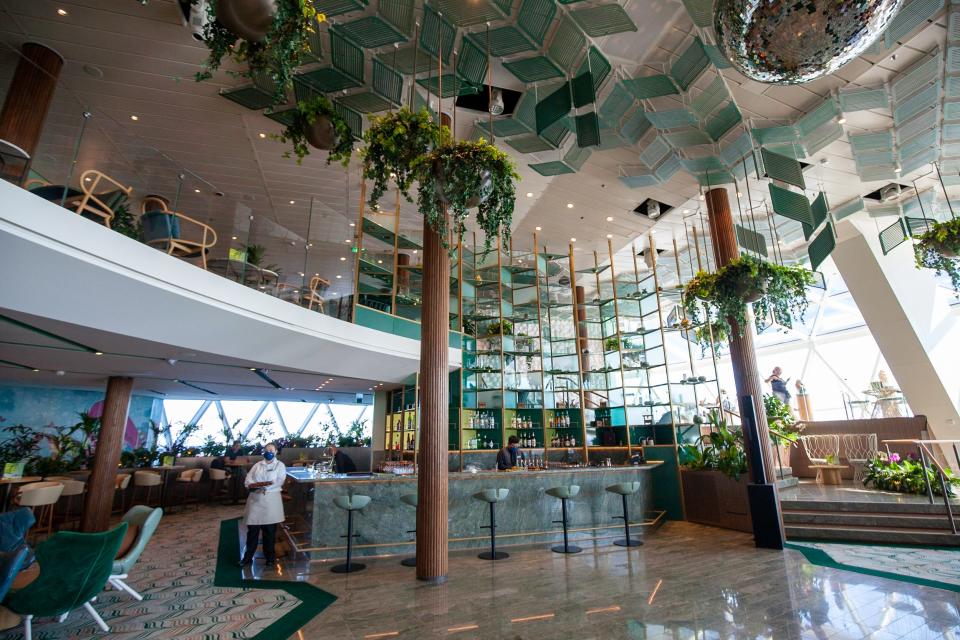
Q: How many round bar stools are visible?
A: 5